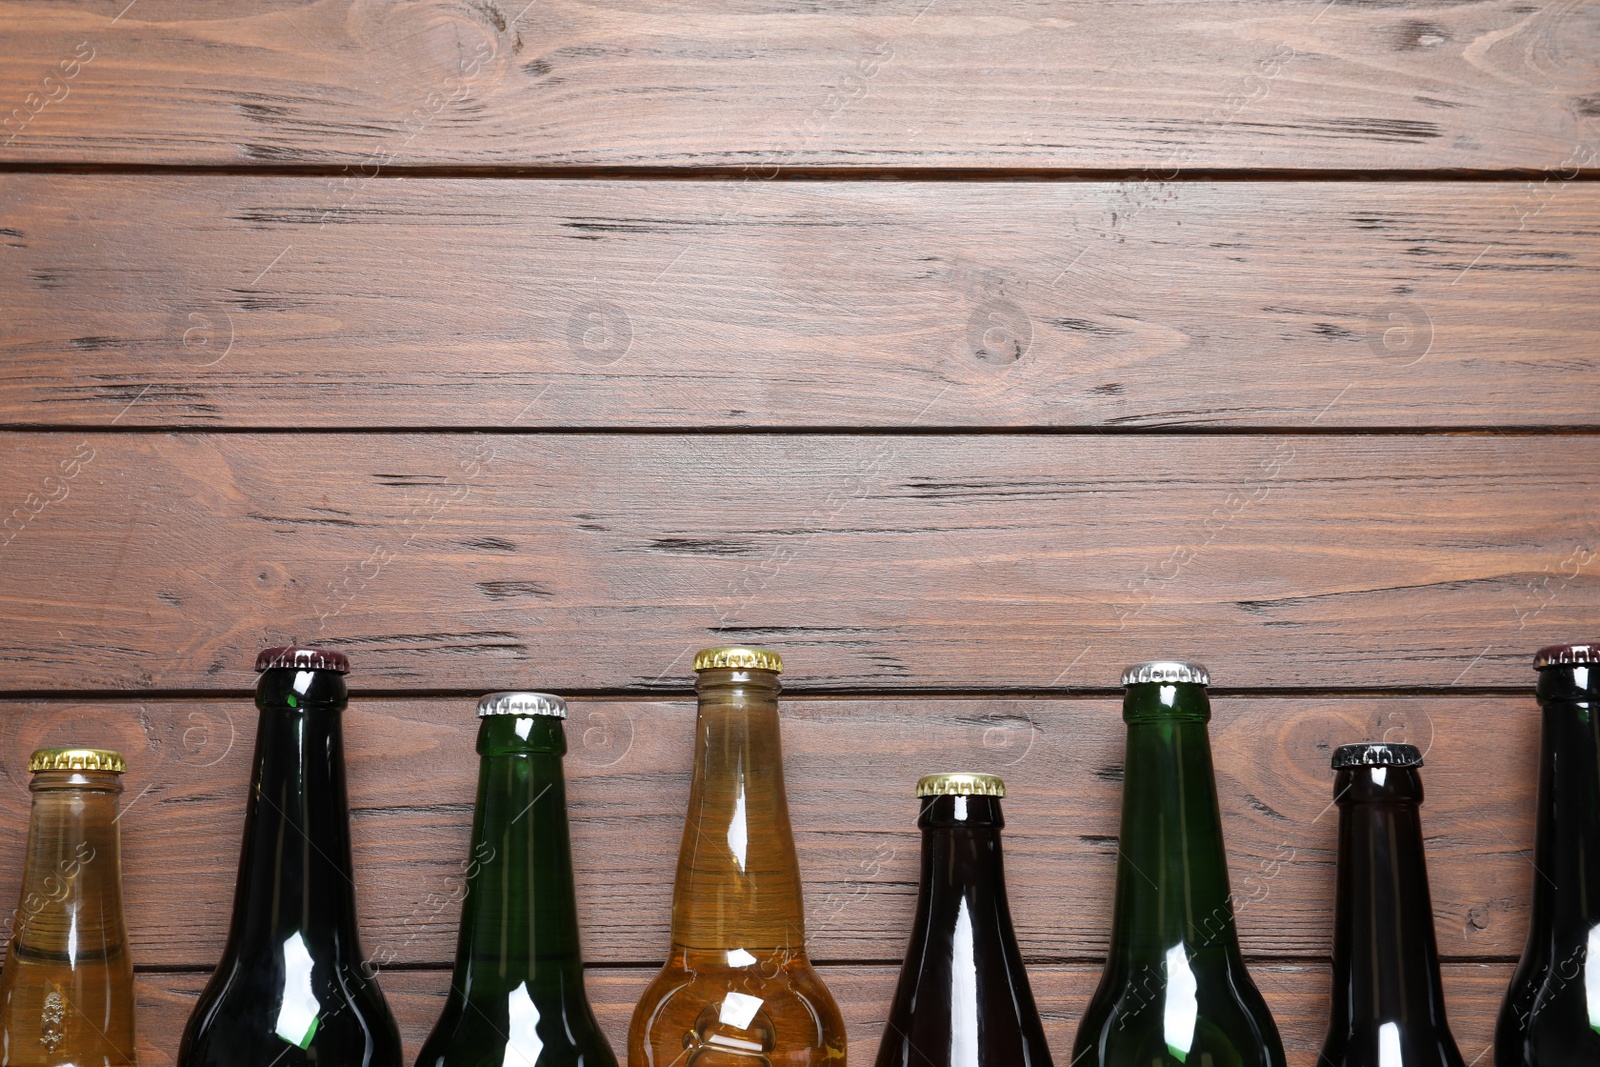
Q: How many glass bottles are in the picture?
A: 8